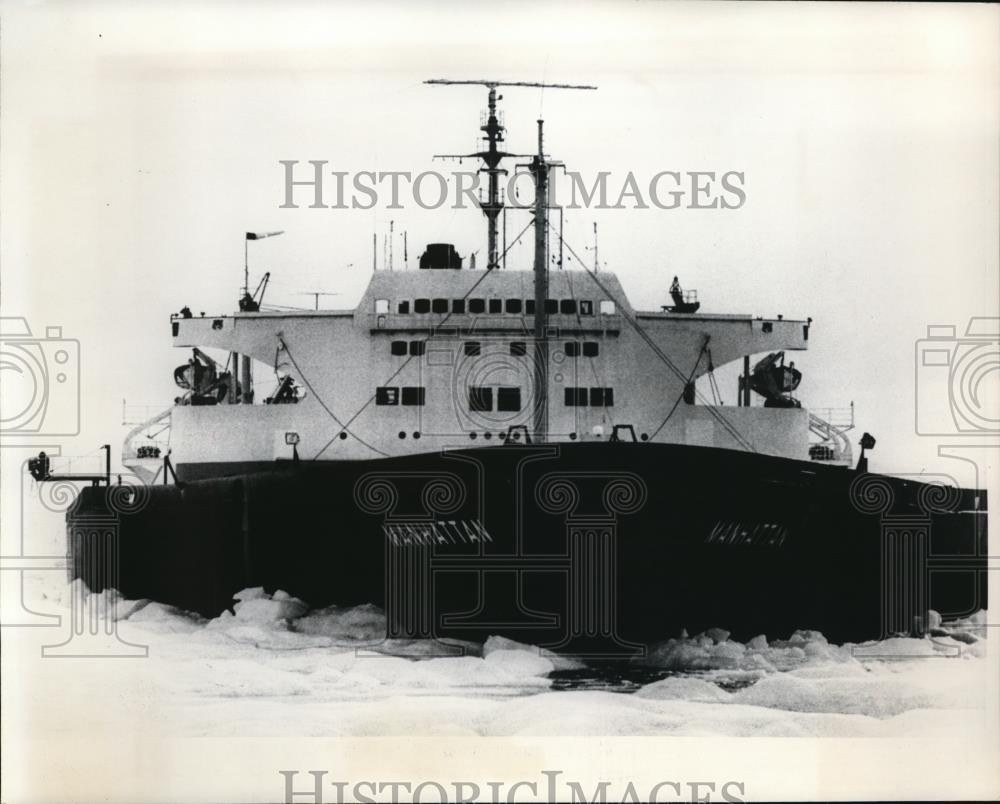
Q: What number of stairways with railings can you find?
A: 2